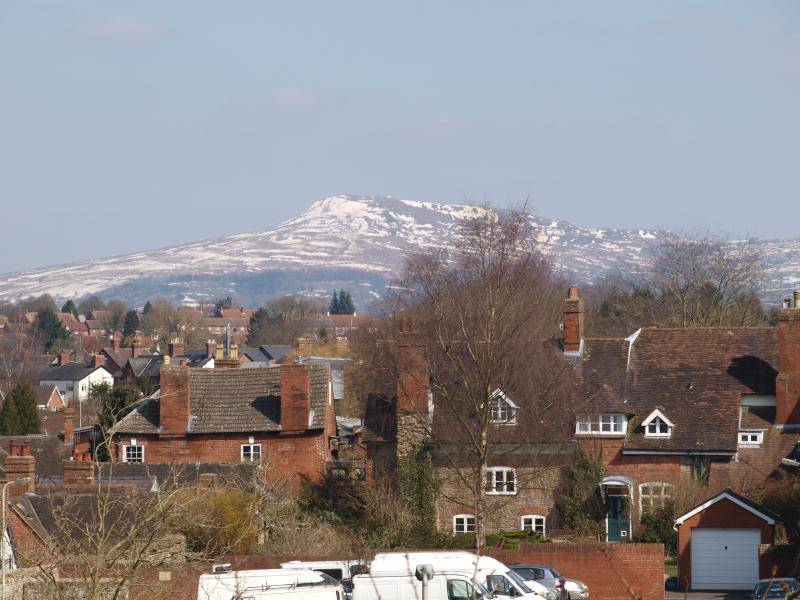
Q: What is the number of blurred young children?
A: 0